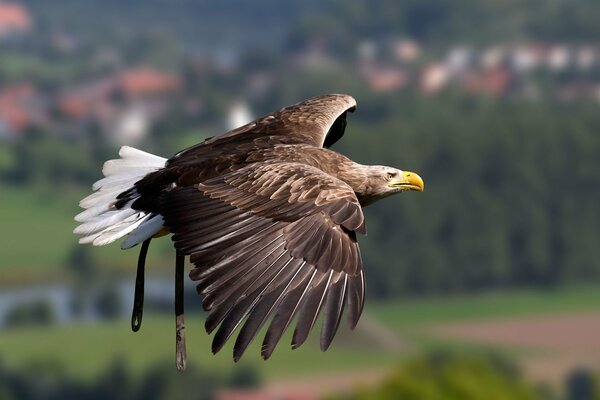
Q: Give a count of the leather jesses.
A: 2